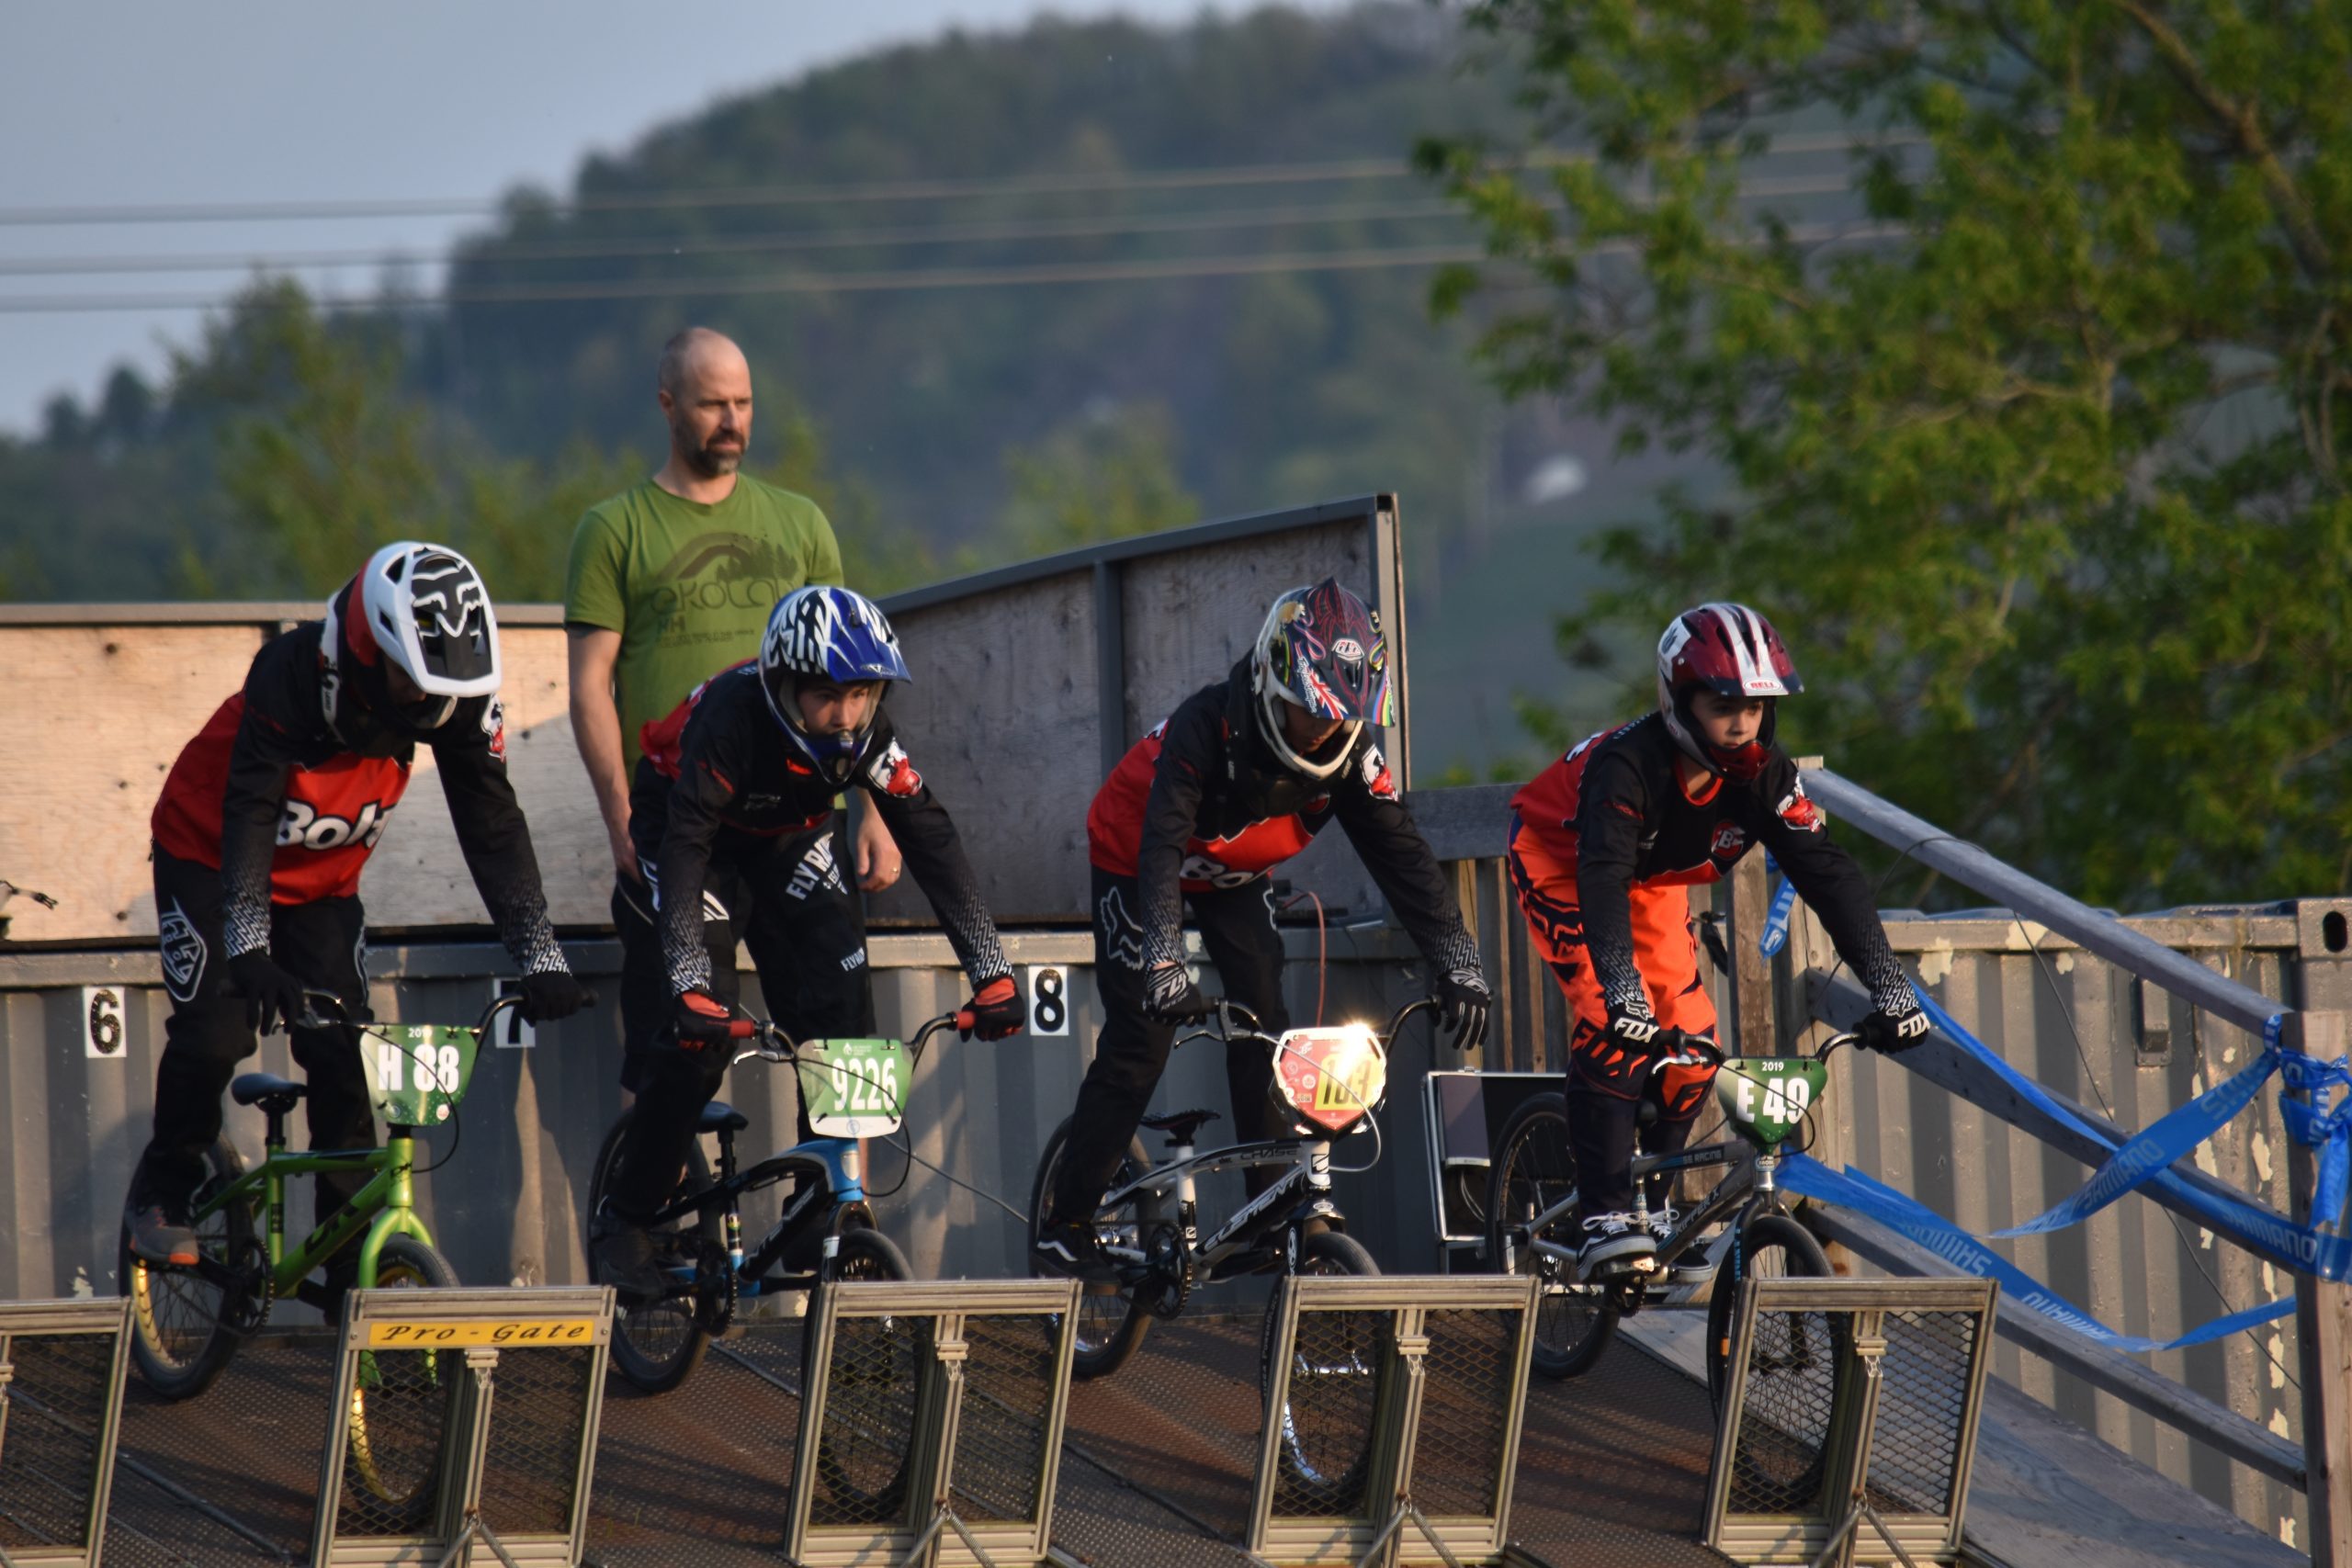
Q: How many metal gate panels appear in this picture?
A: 5